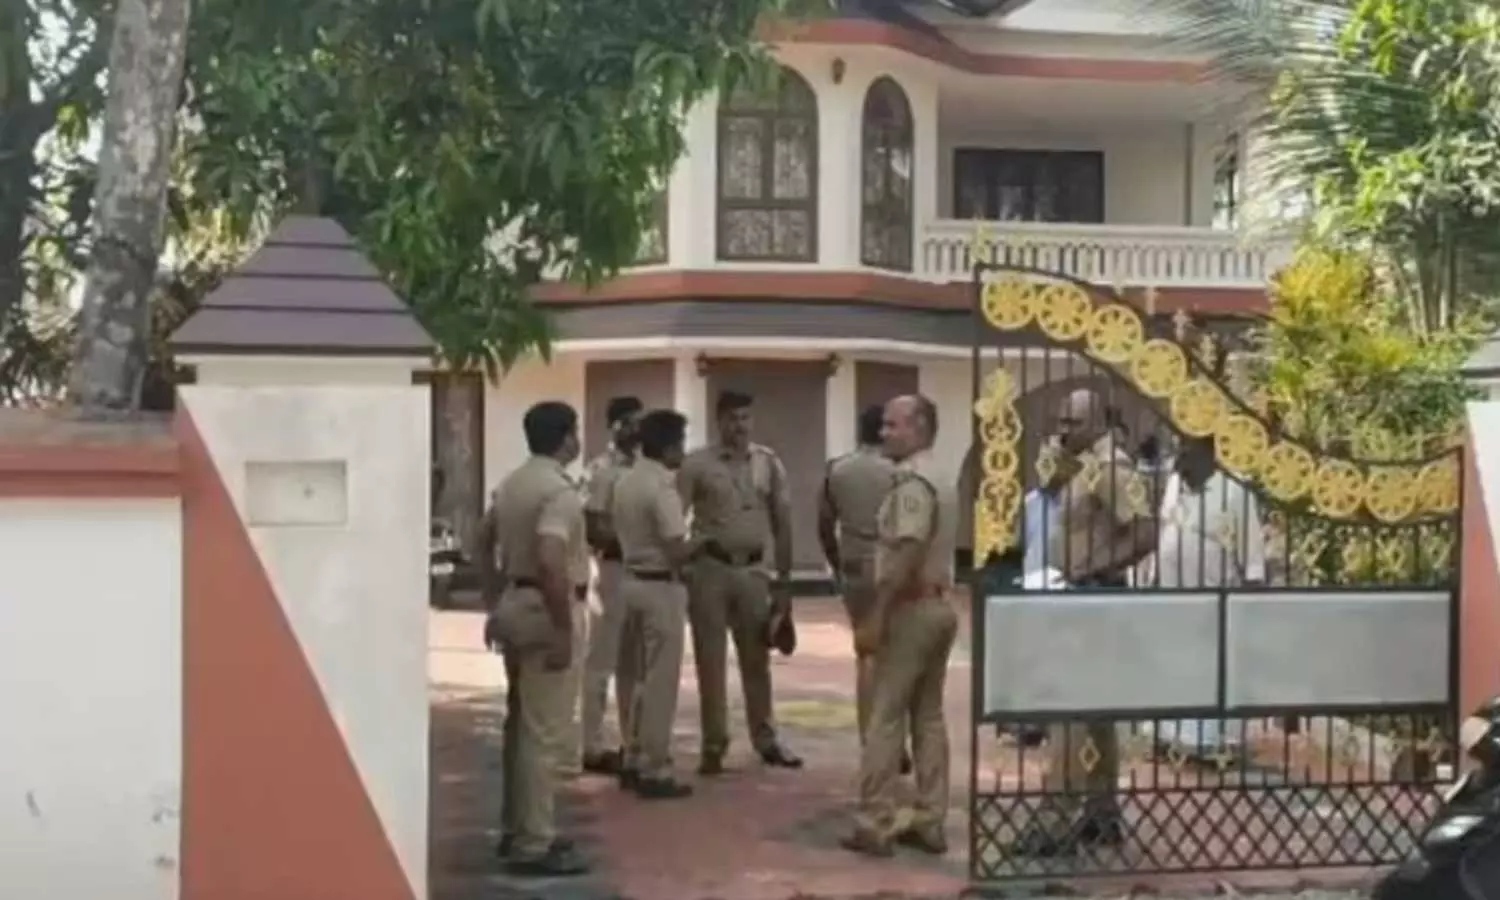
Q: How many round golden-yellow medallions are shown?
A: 10